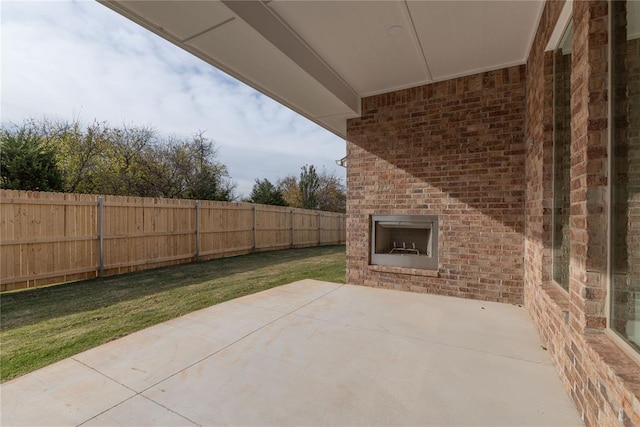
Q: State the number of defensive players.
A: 0